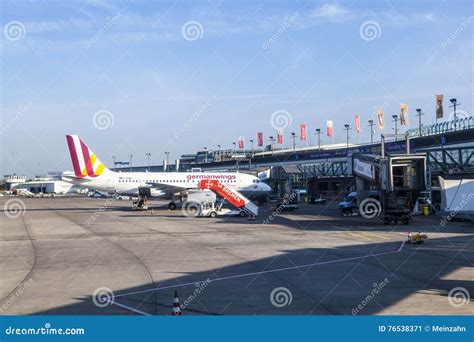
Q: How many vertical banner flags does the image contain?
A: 9